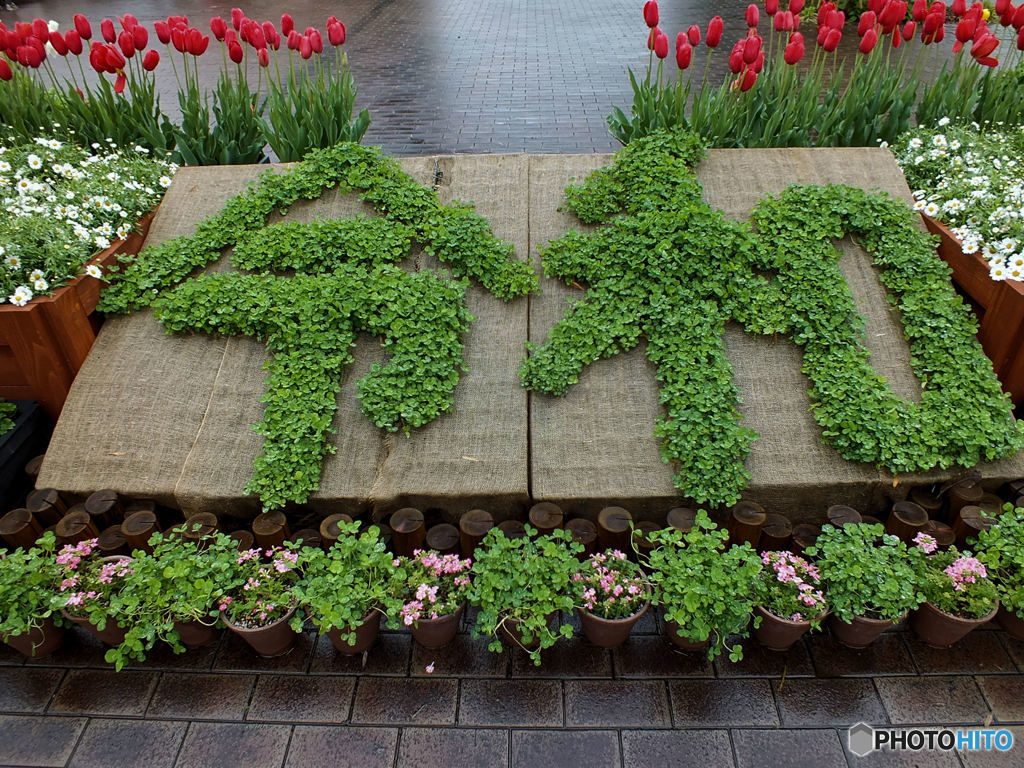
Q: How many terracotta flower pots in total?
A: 13